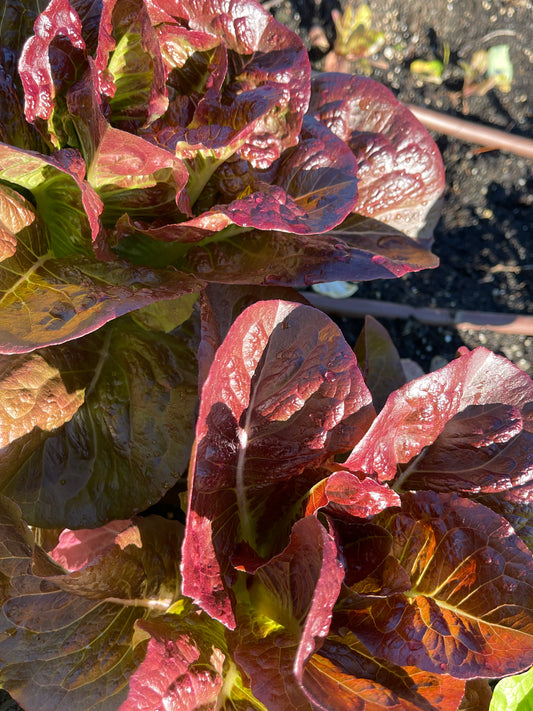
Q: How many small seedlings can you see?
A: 3